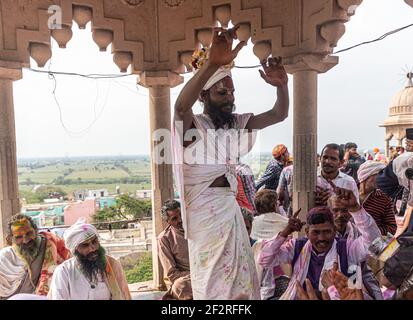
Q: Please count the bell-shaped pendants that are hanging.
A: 12